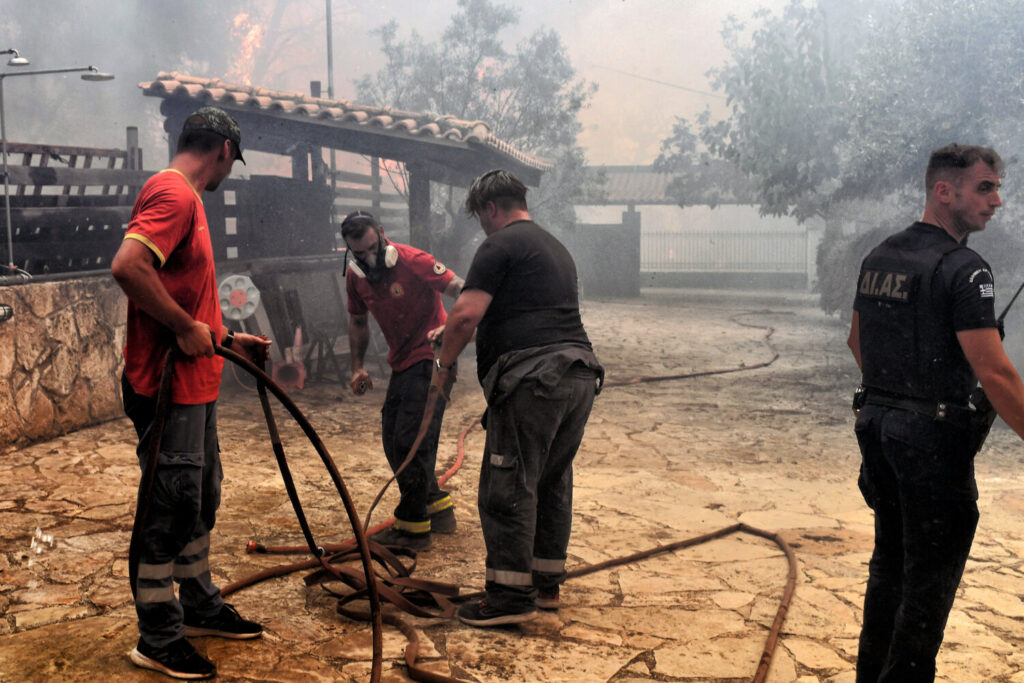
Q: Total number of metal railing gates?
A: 1